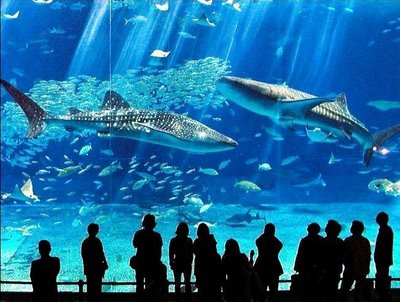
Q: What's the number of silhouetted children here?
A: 11